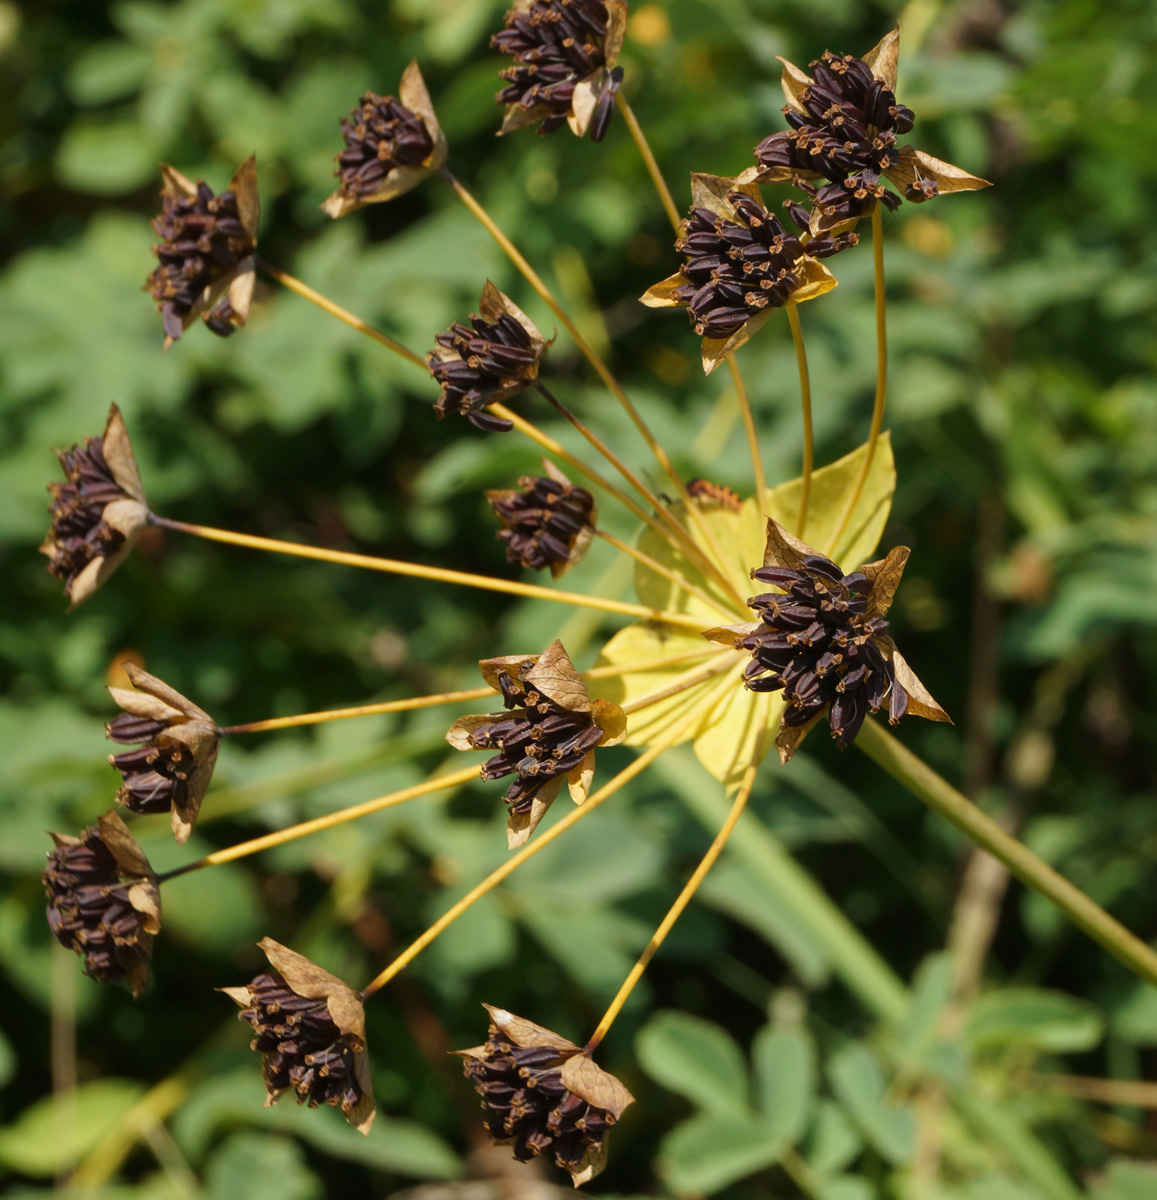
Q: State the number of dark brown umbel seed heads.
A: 14